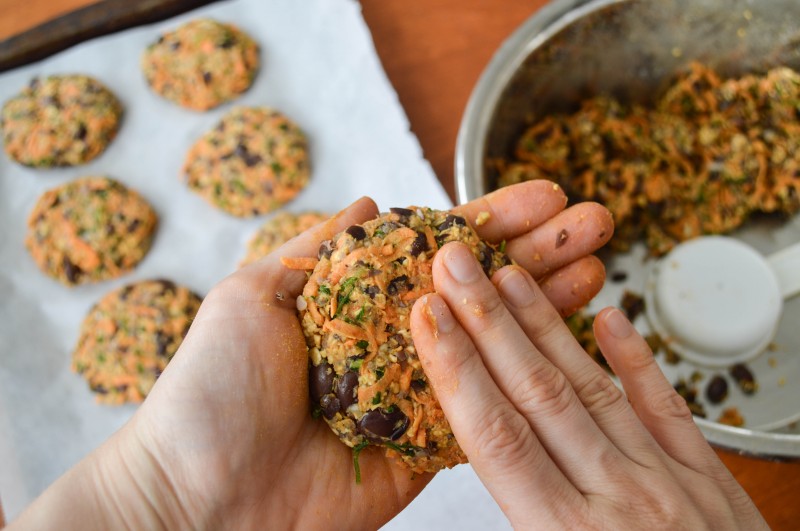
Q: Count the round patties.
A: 7